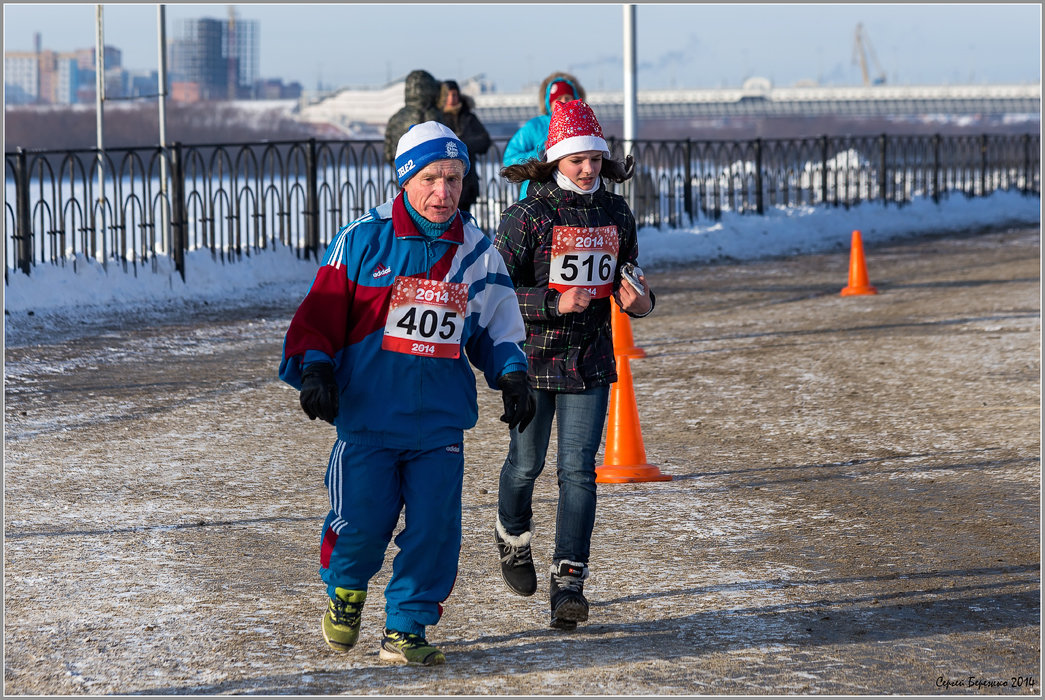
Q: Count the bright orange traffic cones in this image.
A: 3